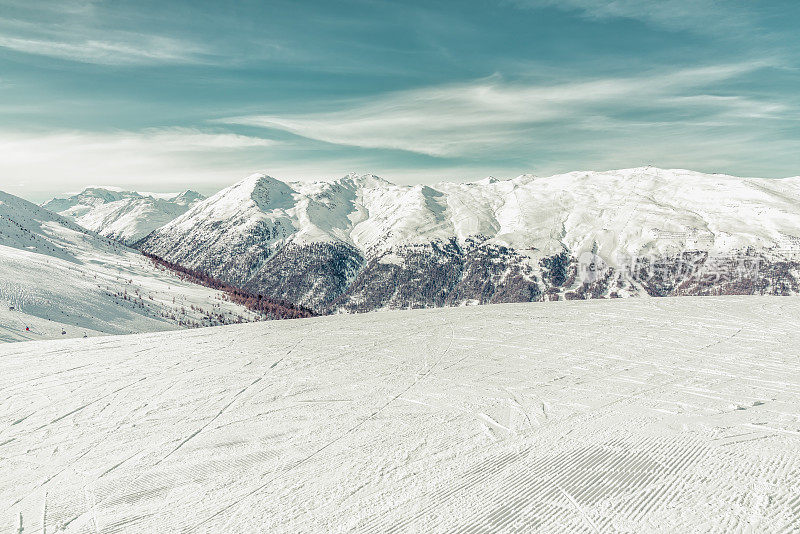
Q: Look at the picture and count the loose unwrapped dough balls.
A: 0